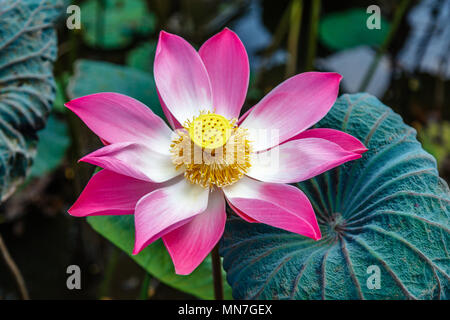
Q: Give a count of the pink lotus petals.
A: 11